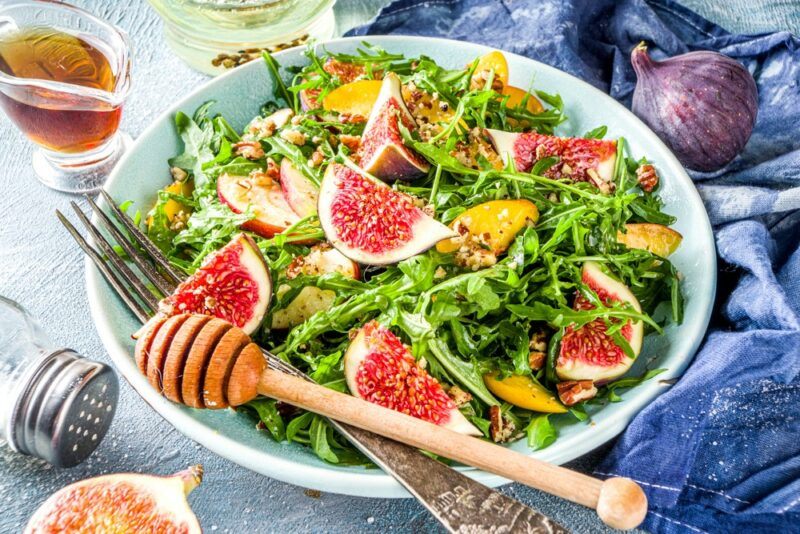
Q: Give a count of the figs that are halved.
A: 1